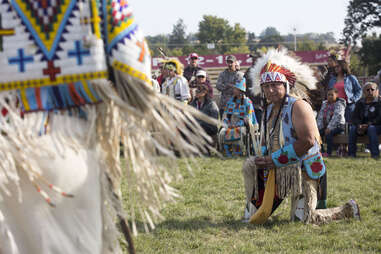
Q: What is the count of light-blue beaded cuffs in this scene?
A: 2